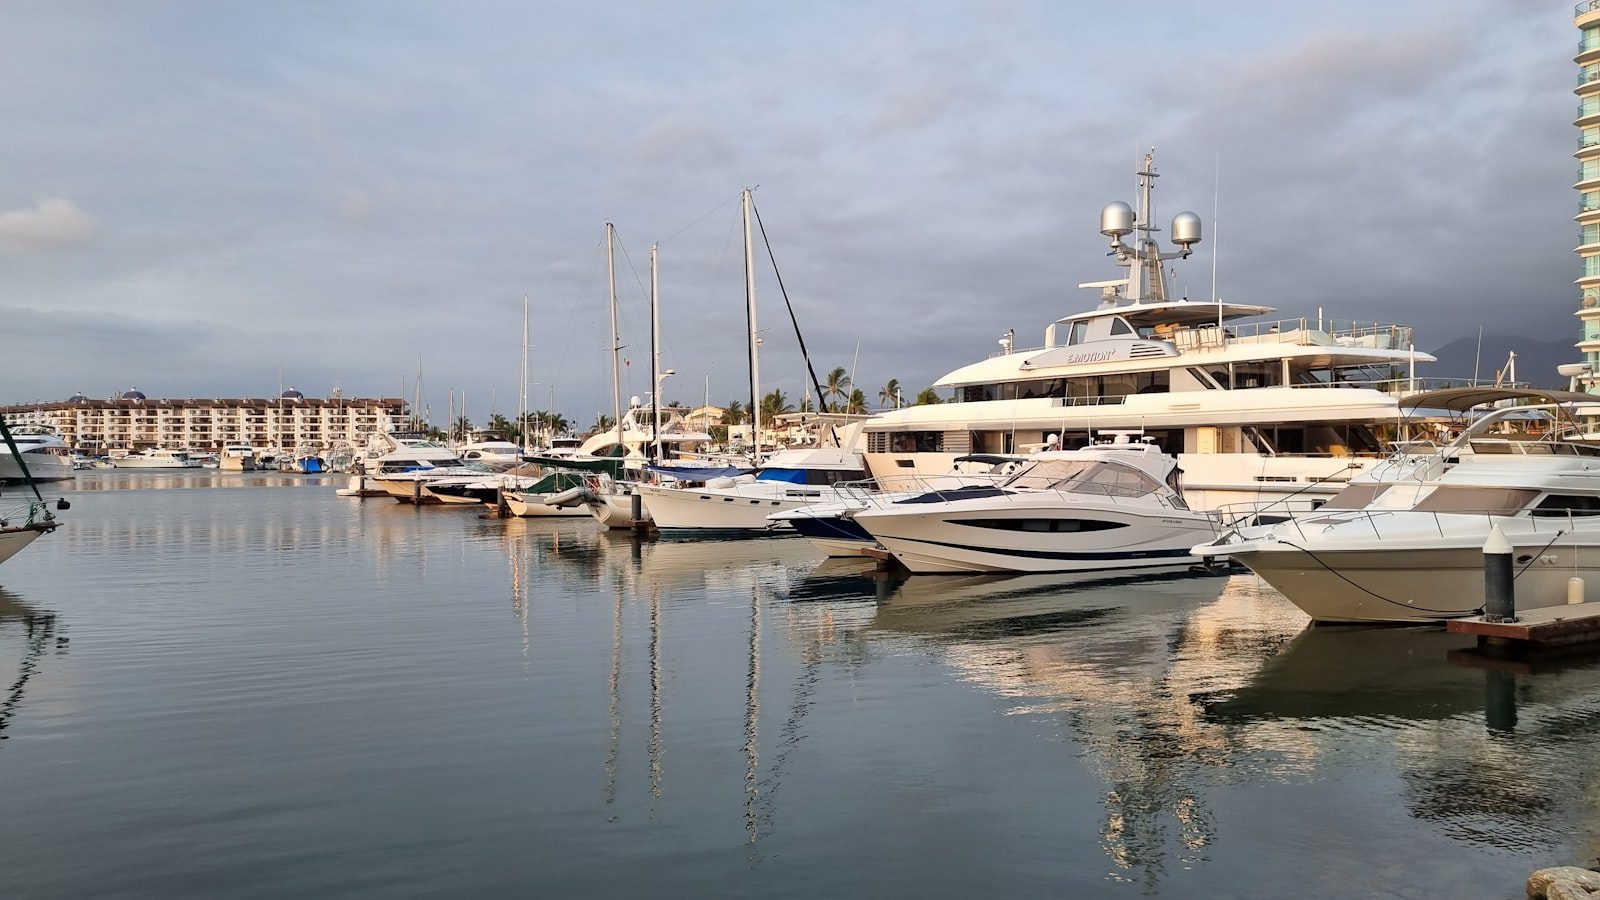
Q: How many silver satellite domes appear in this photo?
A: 2